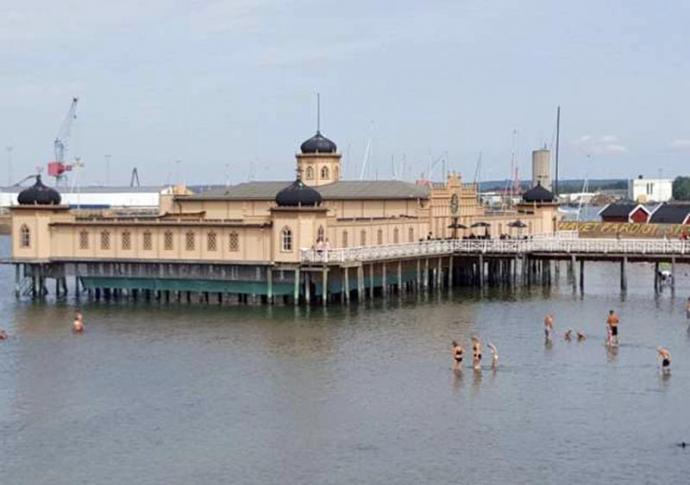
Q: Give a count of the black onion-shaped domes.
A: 4